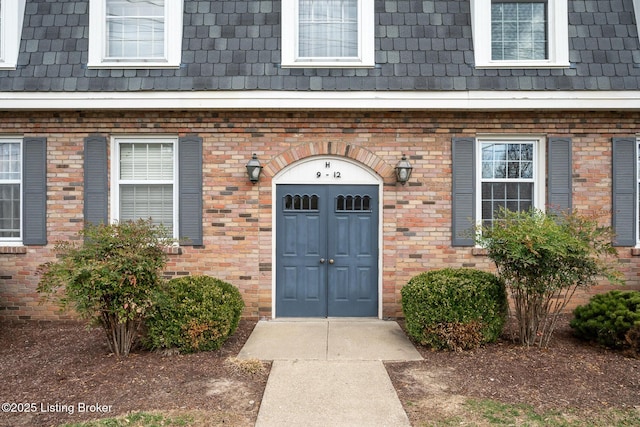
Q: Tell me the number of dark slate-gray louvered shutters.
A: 6